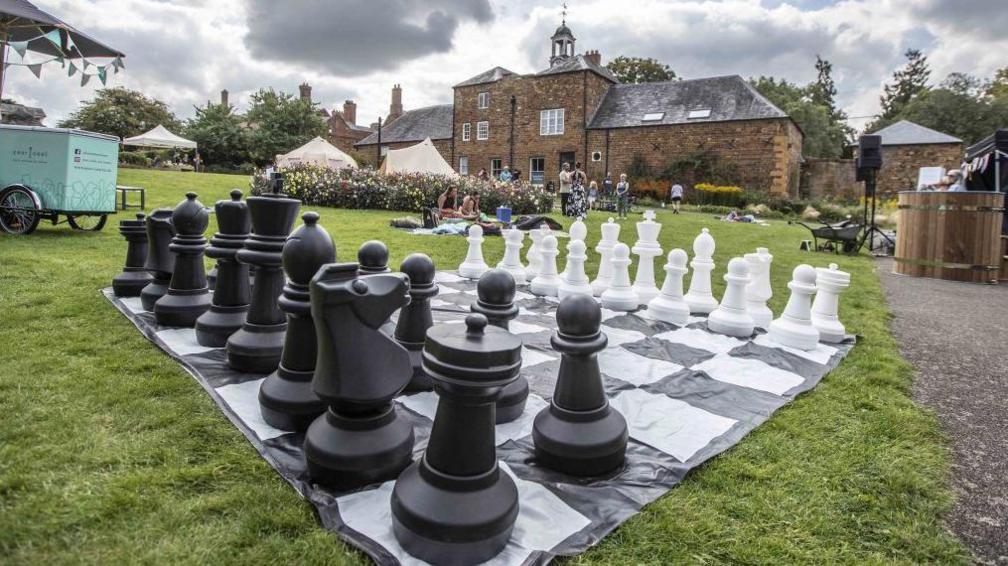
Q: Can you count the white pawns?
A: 8